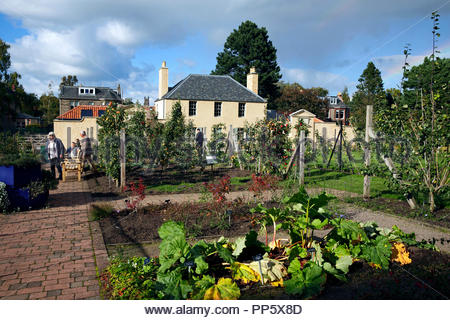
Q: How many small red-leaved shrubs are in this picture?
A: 3